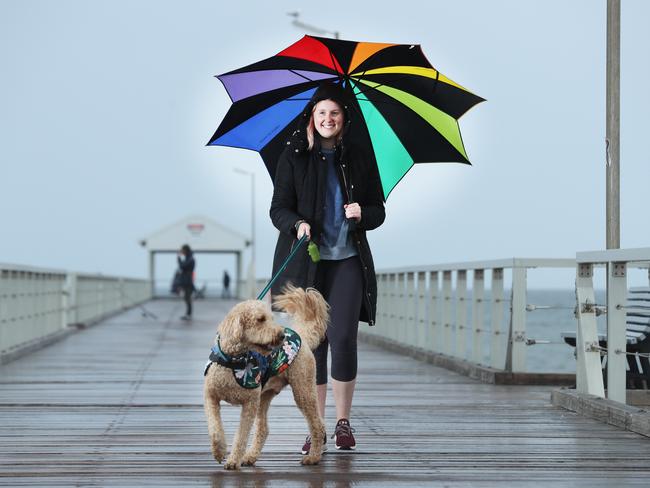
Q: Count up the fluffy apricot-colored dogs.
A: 1